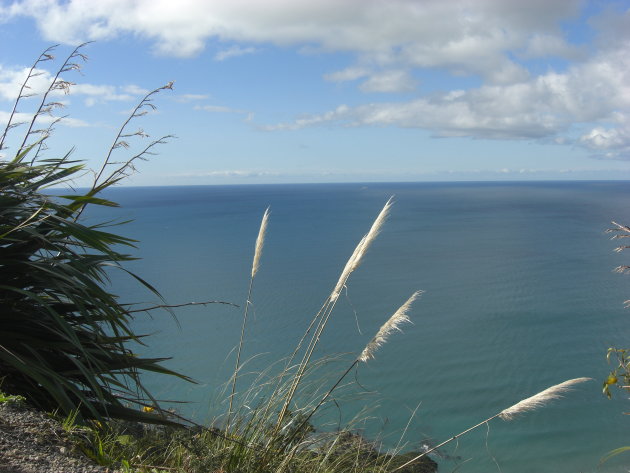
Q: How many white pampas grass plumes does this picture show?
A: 4